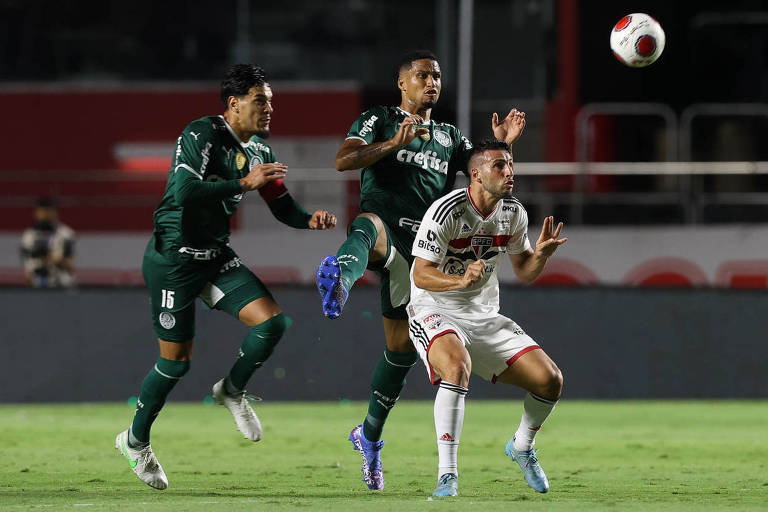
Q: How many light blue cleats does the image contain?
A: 2